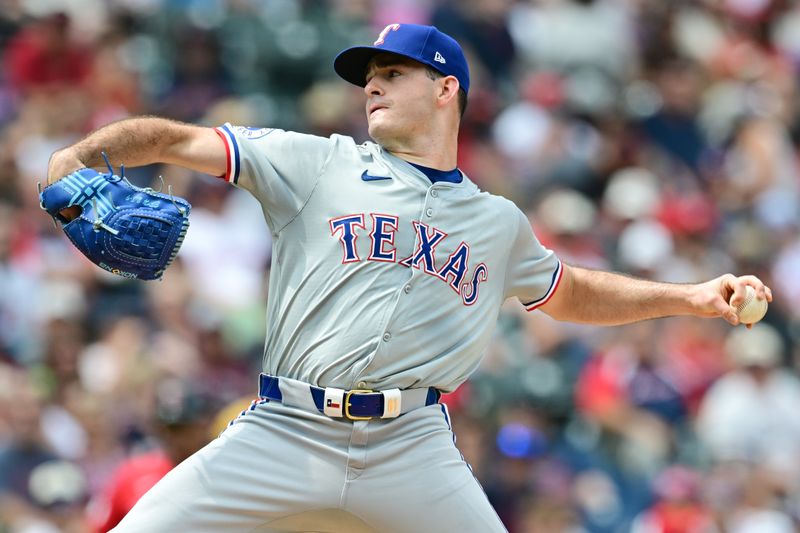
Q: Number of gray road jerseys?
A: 1